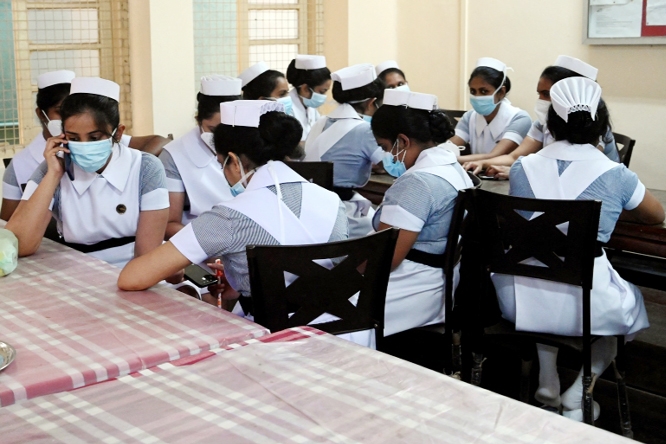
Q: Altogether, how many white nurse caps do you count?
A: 12